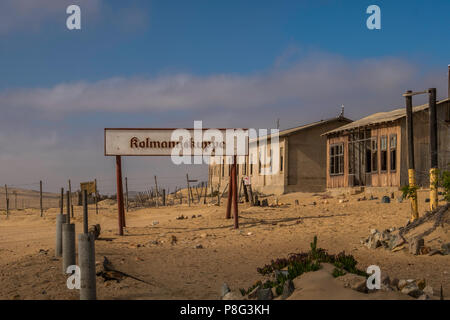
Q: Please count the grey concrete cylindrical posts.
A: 3